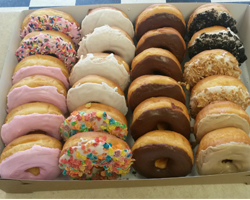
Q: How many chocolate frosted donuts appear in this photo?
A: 6